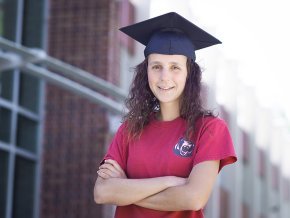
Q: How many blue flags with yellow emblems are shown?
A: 0